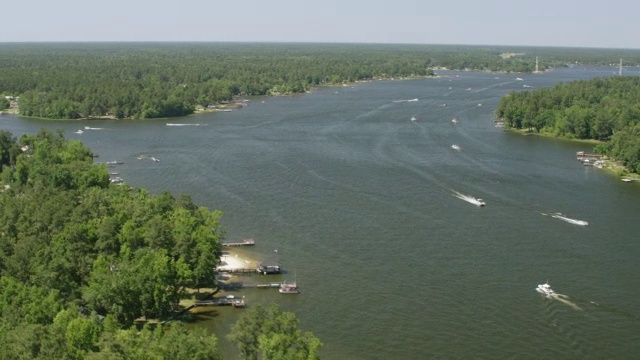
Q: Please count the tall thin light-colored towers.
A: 2